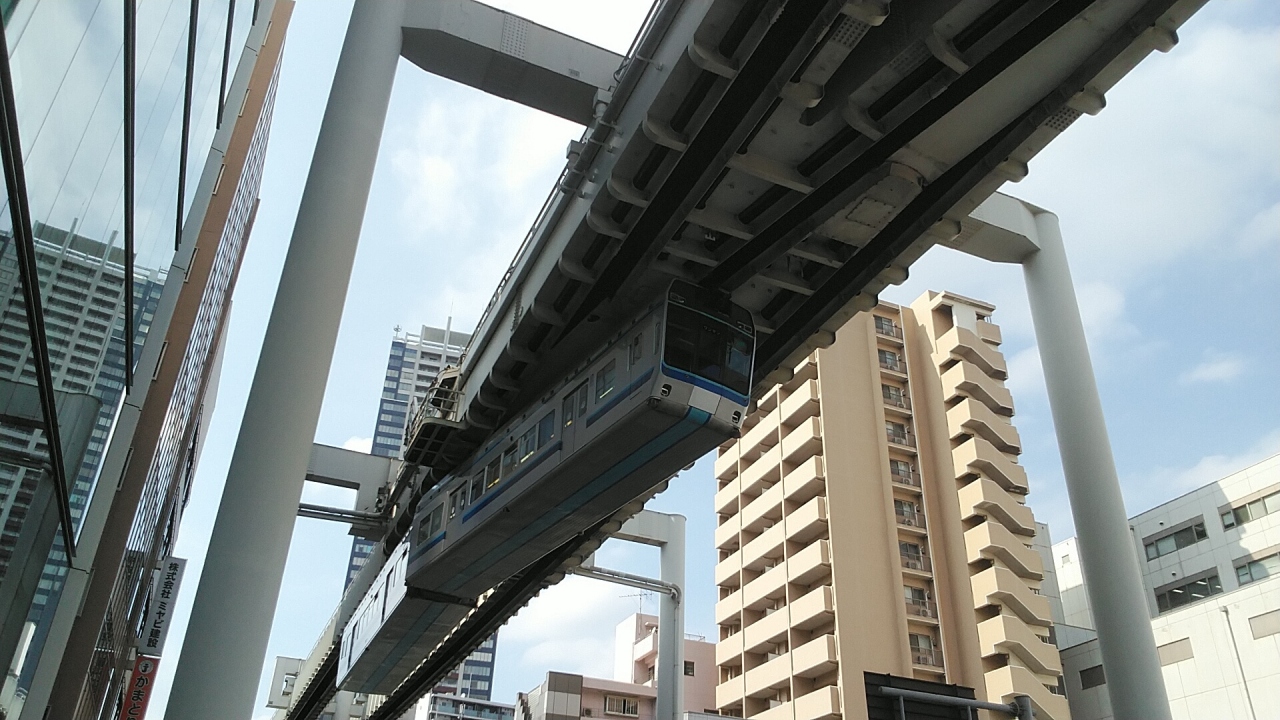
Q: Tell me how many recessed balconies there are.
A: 9